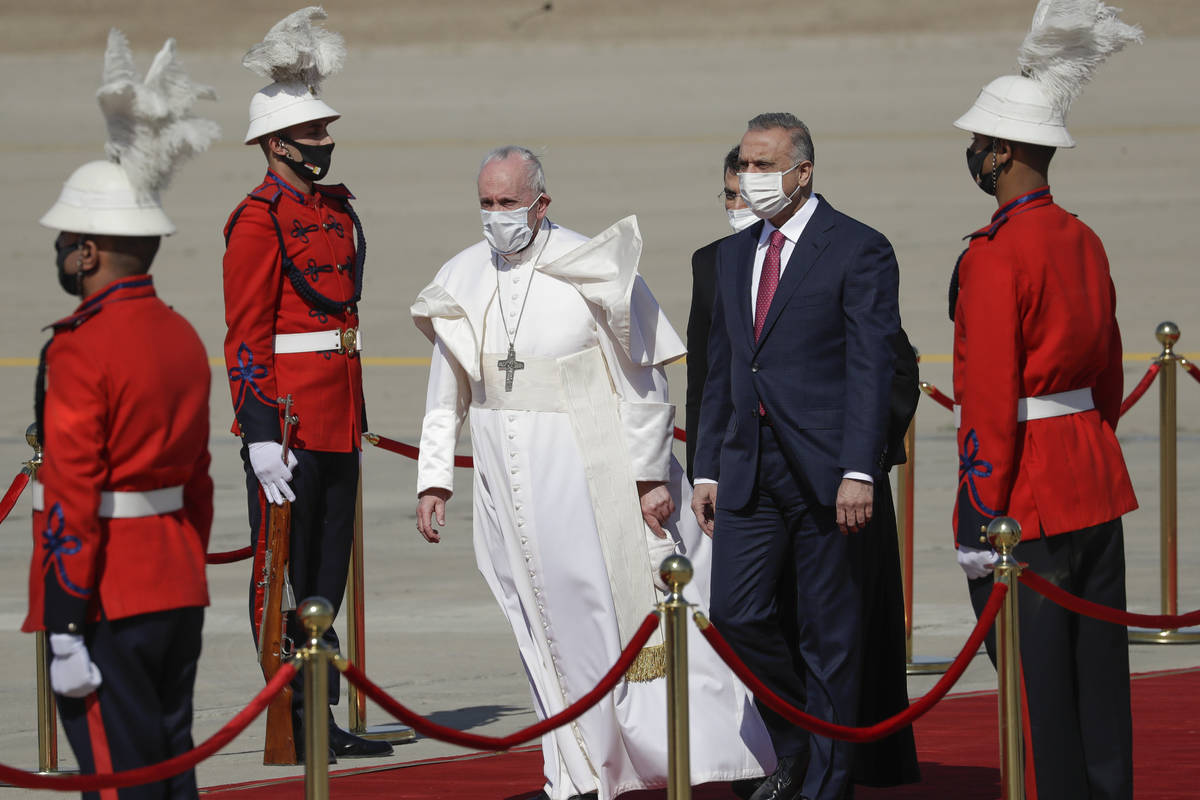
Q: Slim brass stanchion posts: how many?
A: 7